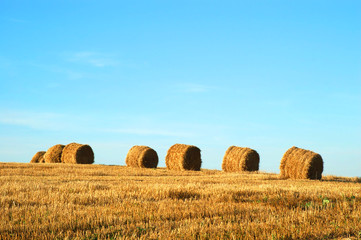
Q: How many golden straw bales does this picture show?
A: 7